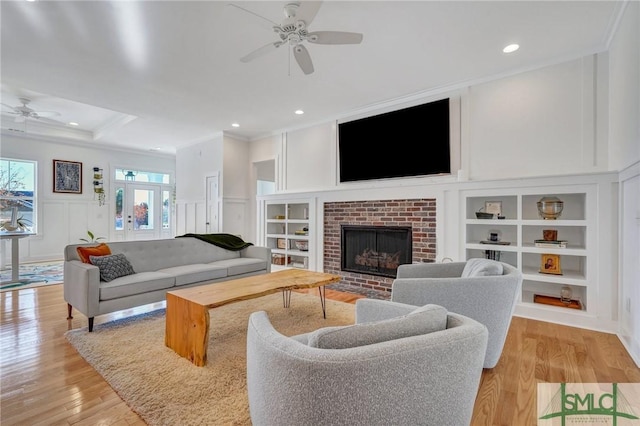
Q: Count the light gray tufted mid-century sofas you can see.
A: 1